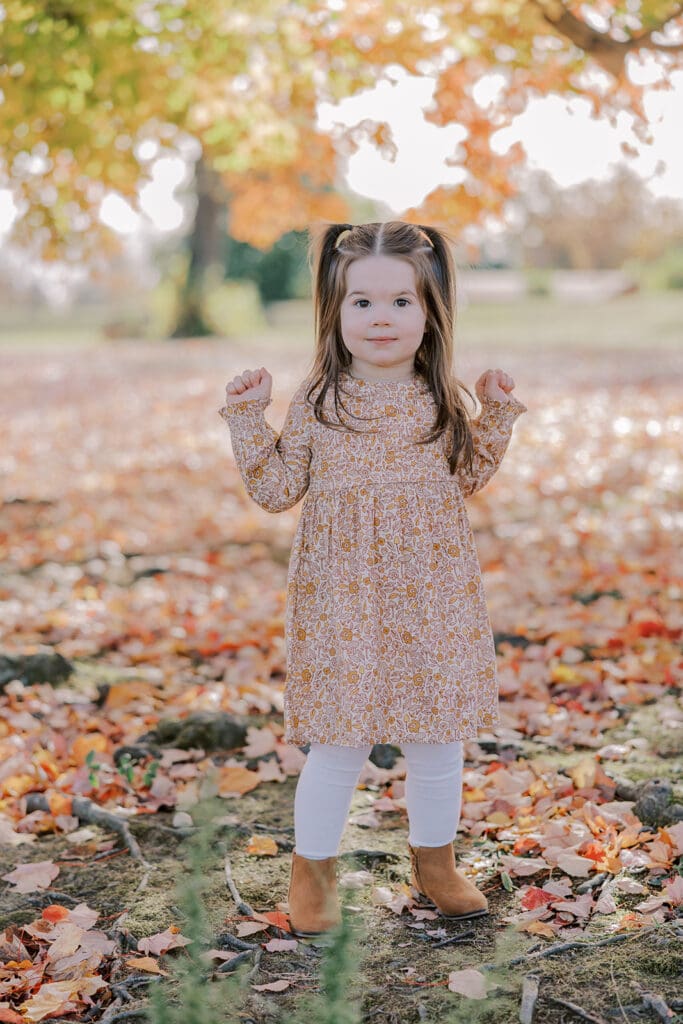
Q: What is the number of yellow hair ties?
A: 2